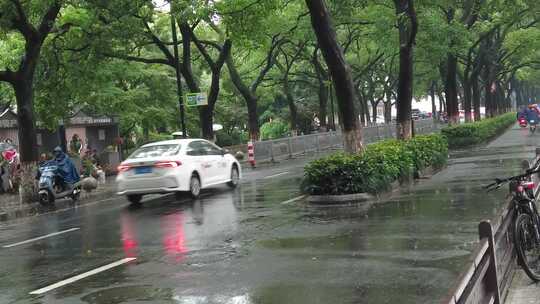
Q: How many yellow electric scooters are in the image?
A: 0